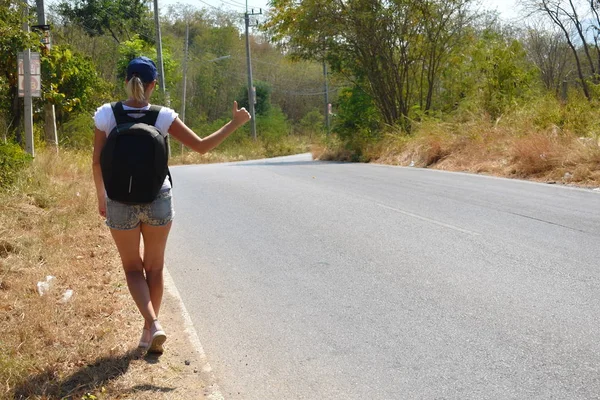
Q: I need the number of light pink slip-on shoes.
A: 2